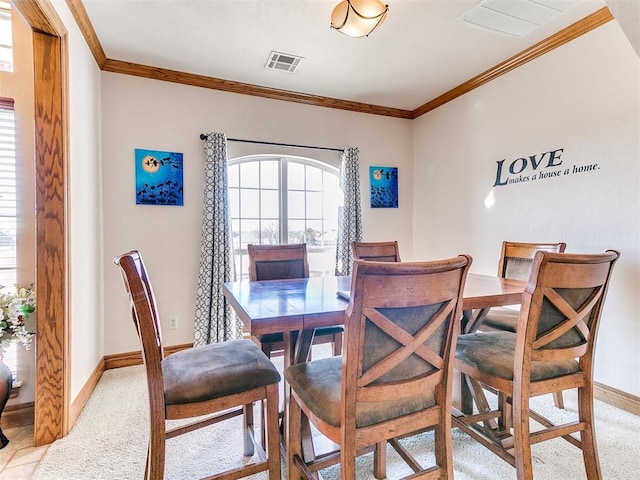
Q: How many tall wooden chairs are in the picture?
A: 6